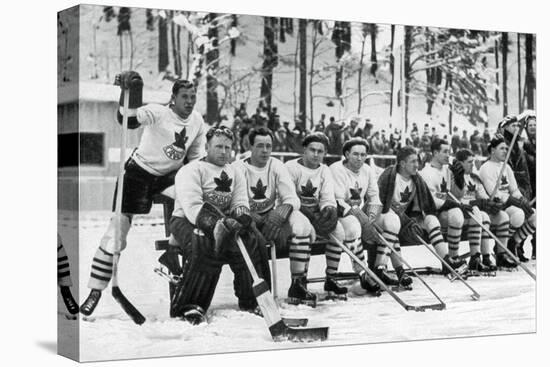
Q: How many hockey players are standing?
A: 1